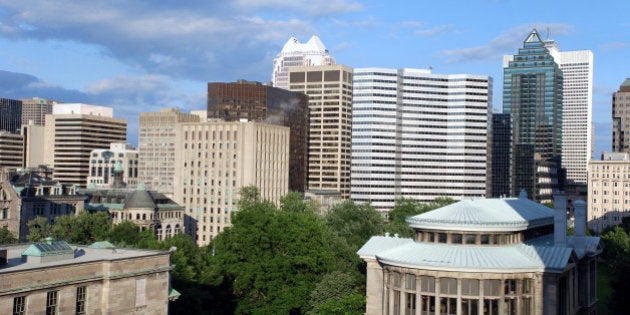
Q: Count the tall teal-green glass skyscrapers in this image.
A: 1